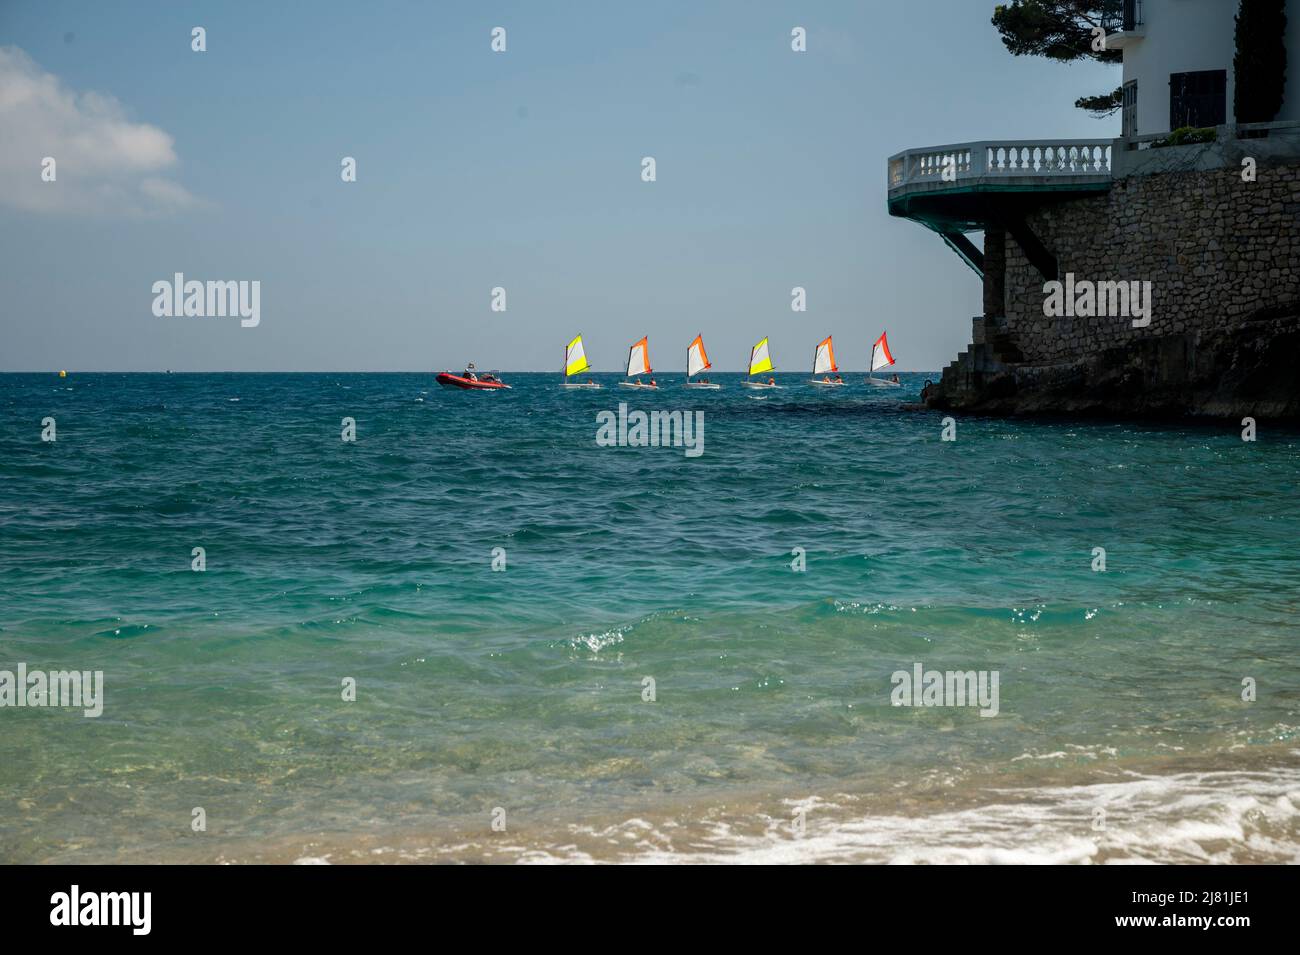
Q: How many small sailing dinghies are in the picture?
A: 6